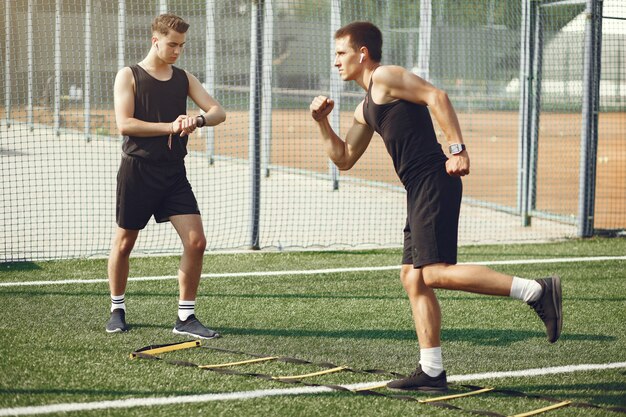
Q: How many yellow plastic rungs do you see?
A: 6